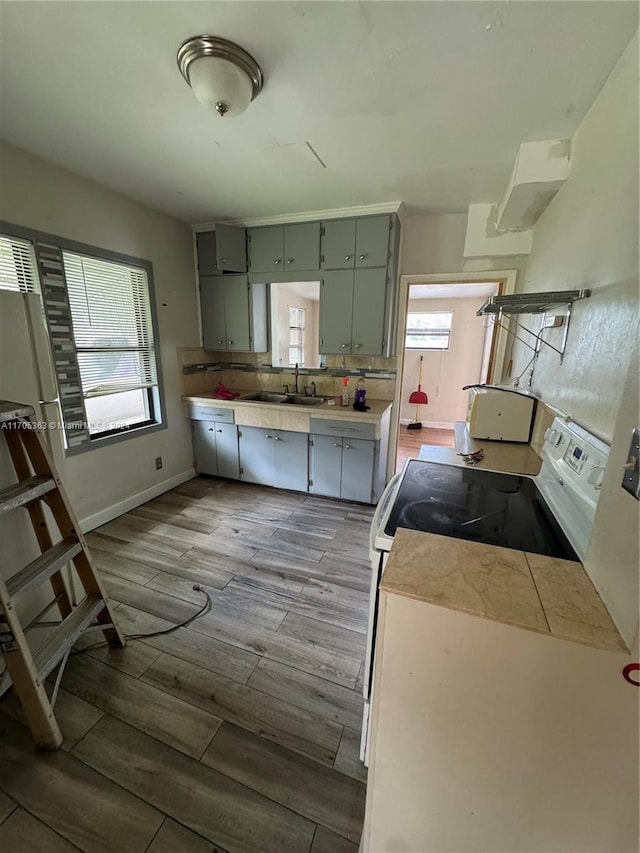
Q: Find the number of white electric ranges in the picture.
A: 1